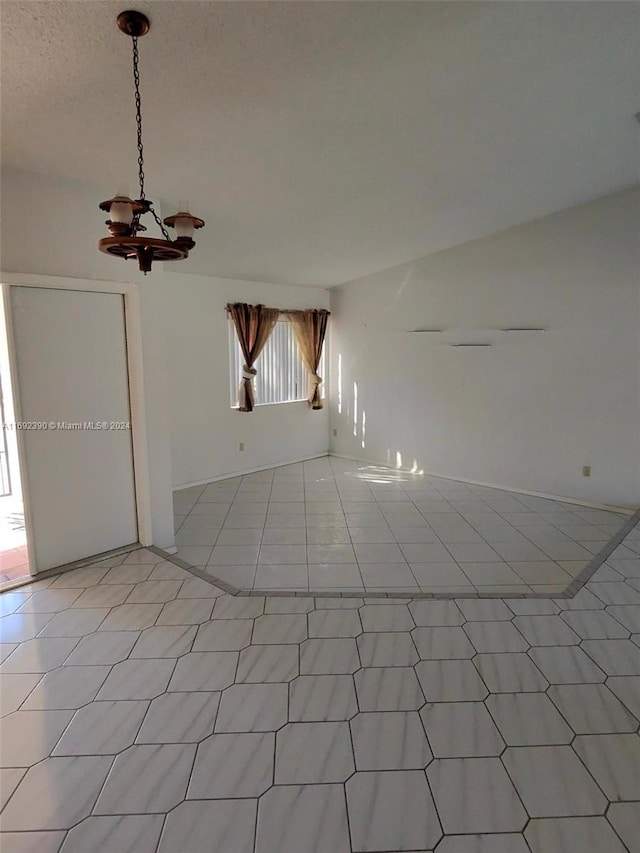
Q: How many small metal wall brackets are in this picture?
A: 3